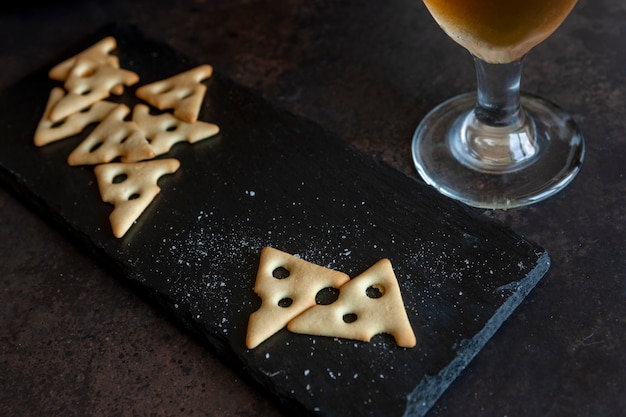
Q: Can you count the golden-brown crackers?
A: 9